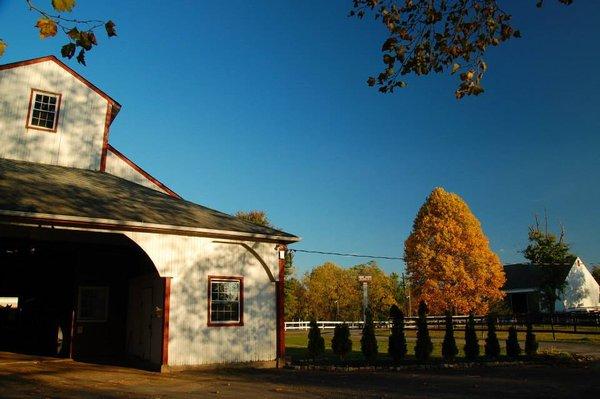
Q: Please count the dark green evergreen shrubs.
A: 10